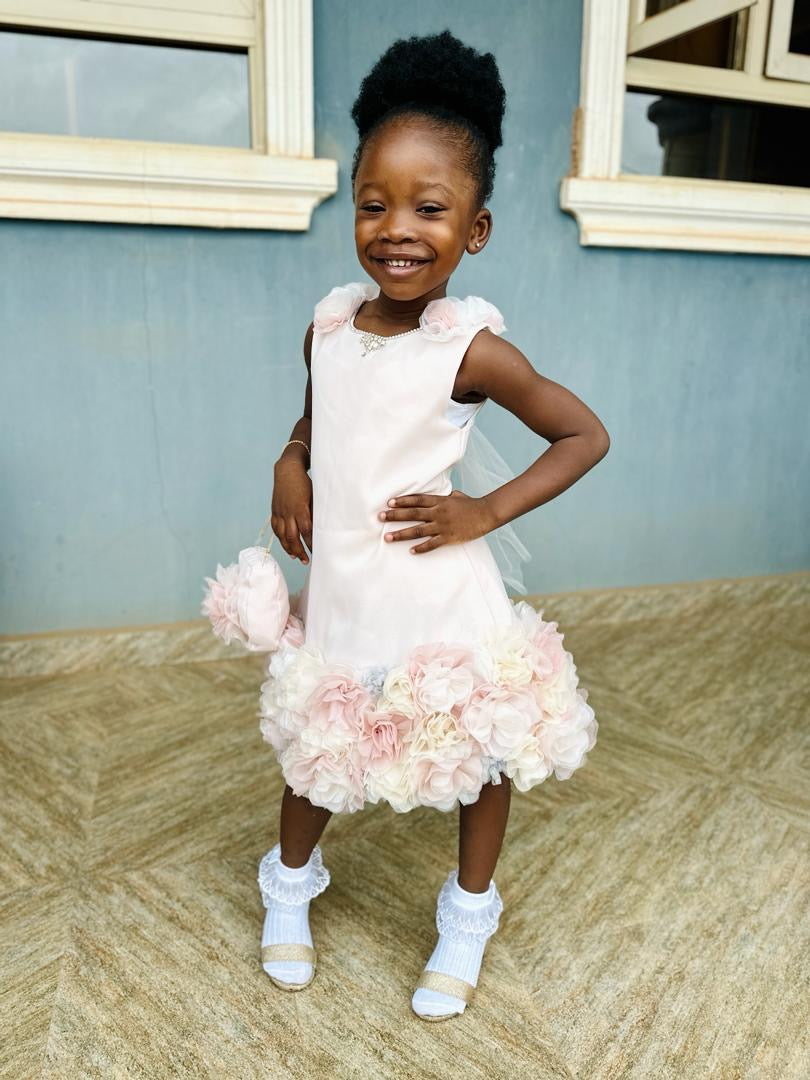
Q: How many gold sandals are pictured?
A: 2